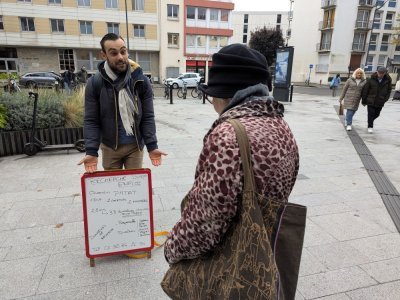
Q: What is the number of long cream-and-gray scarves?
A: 1